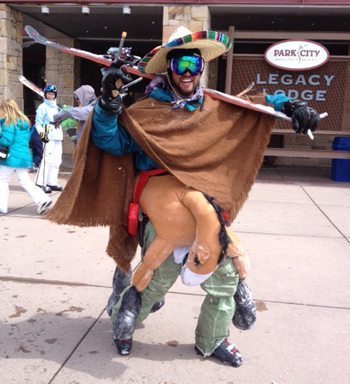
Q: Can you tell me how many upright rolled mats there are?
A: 0